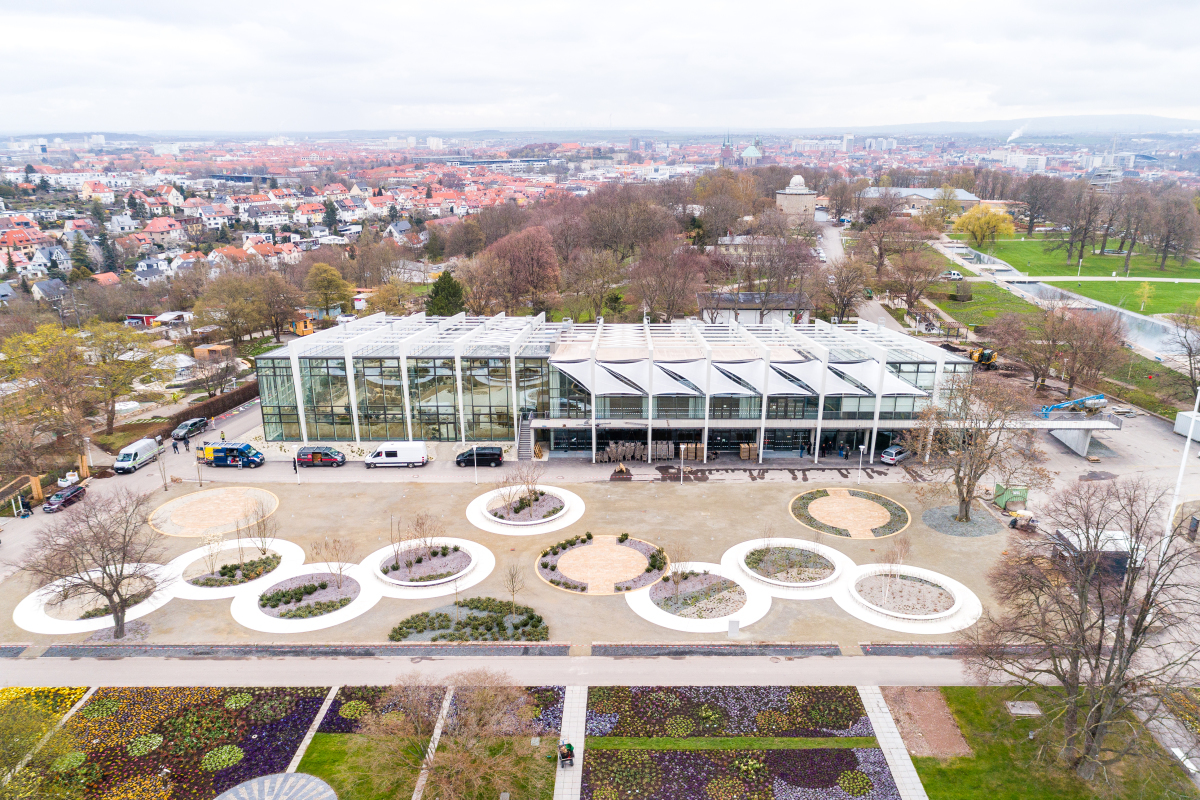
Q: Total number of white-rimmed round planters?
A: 8